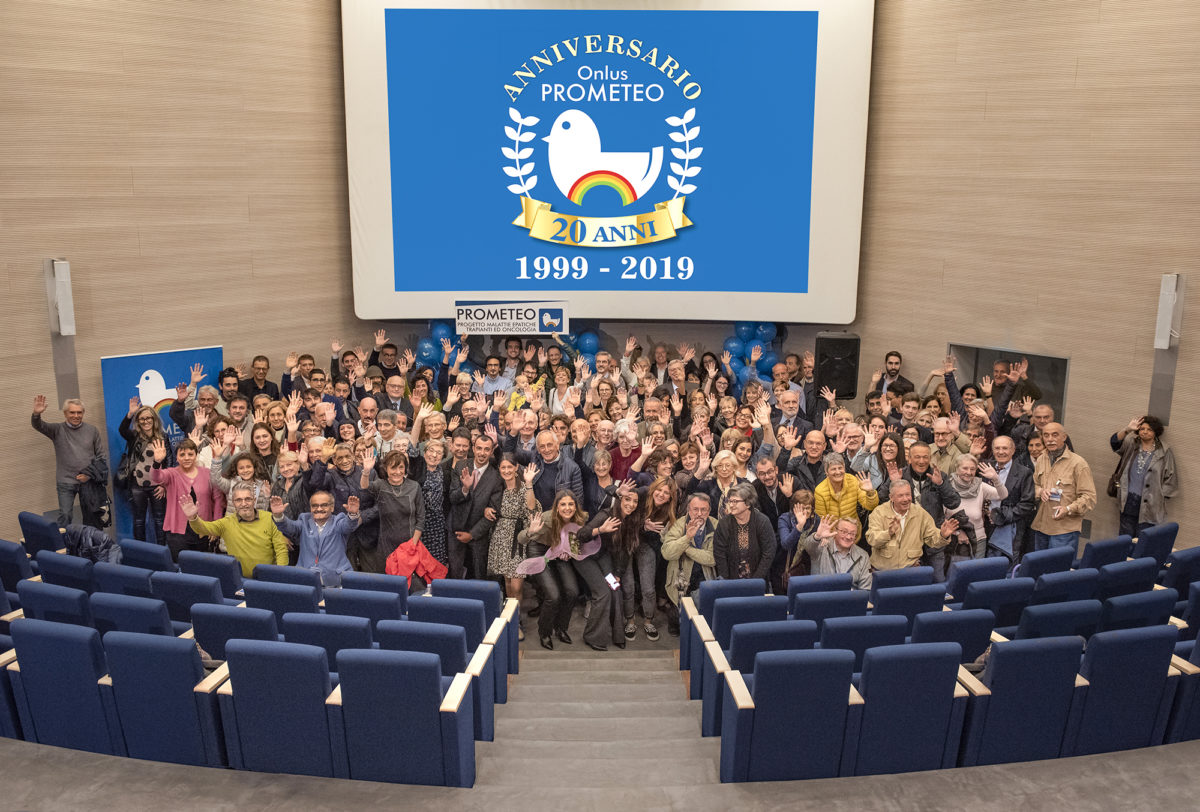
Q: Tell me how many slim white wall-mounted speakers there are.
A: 2